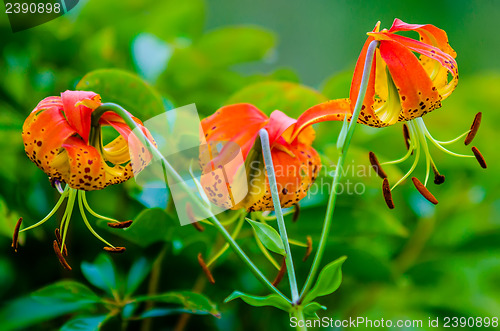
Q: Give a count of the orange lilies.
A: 3